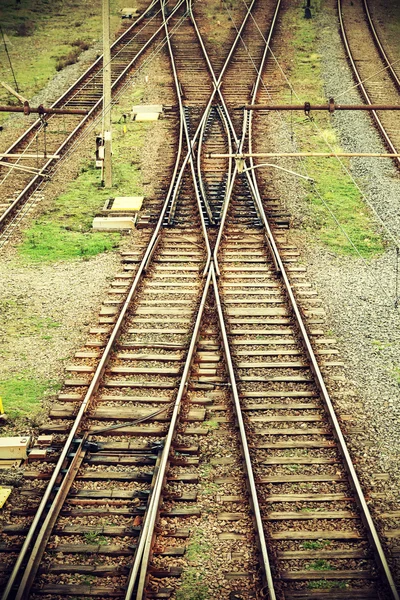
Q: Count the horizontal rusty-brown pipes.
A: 2